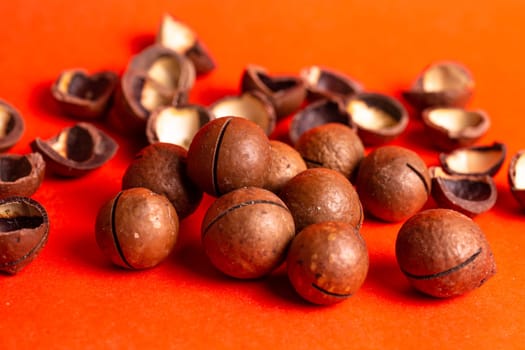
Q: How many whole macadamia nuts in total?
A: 10